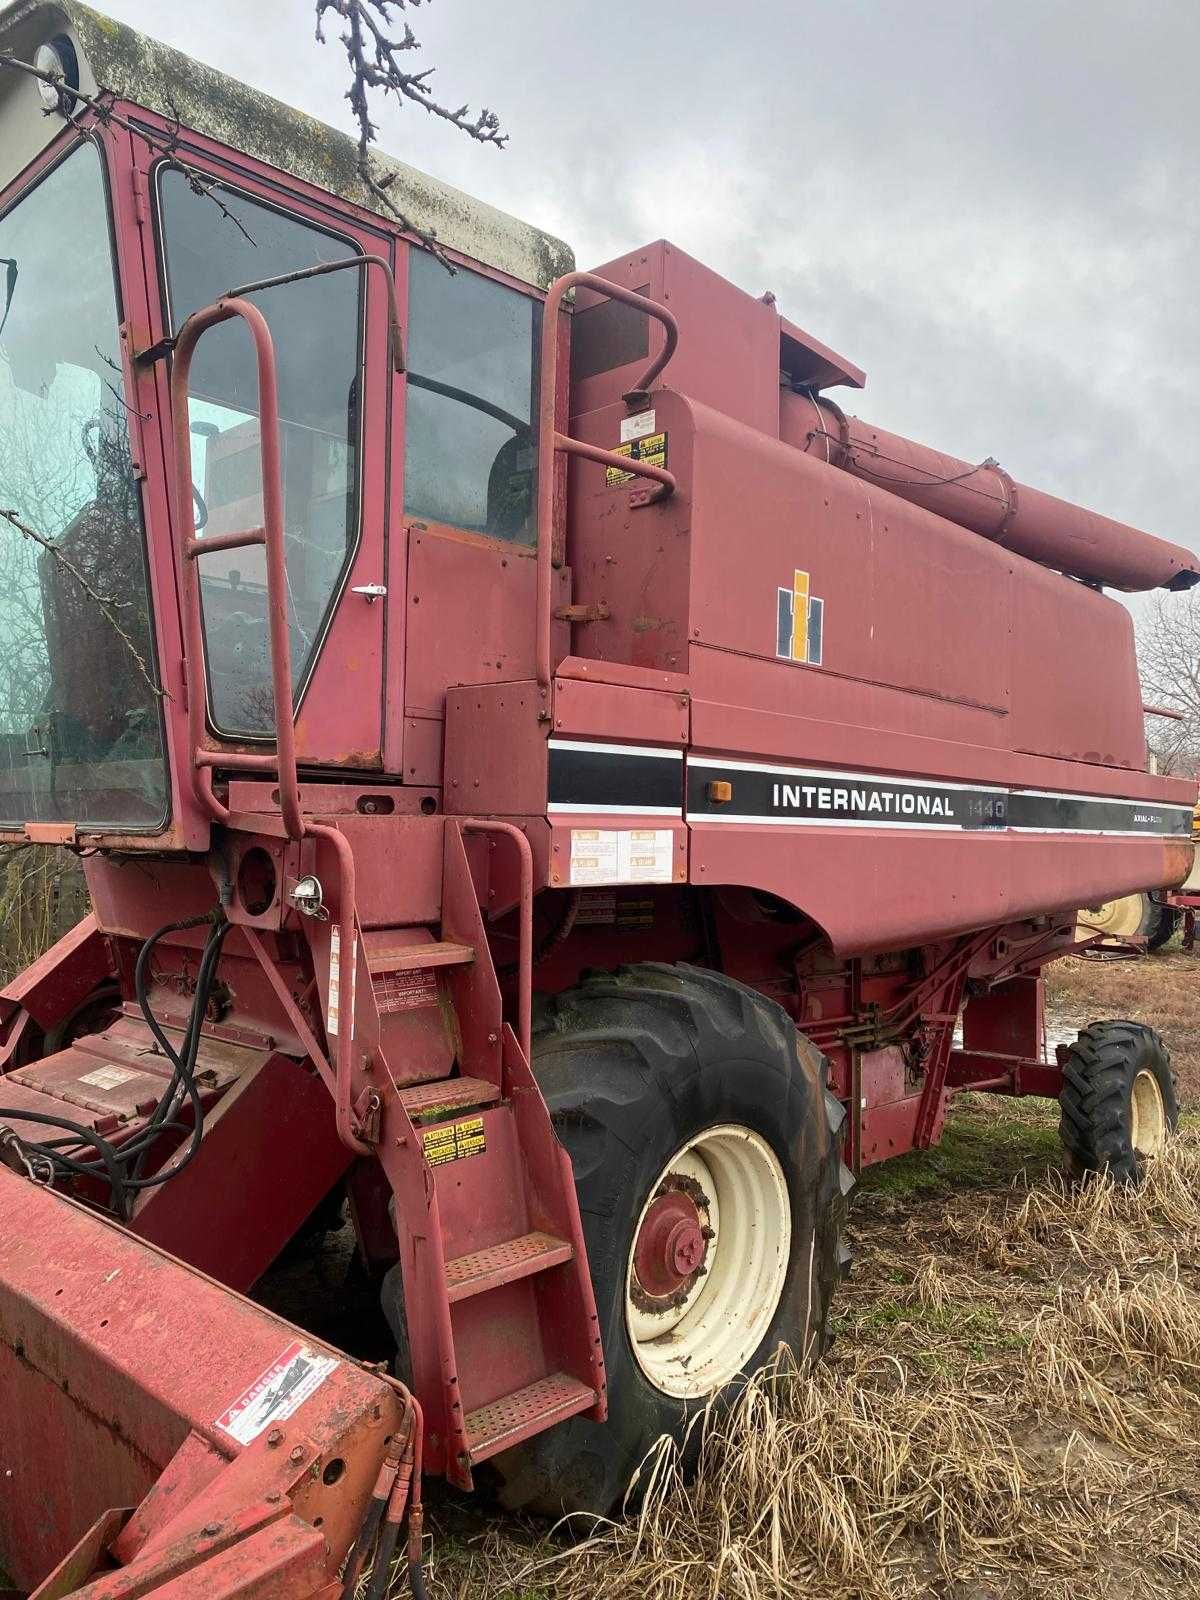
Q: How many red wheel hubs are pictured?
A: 1